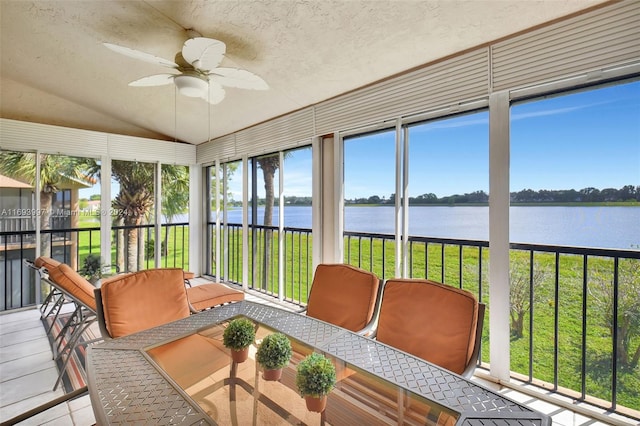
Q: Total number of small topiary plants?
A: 3